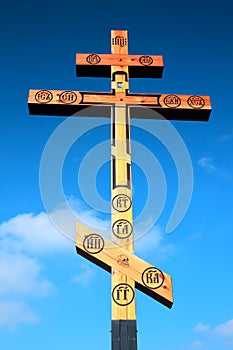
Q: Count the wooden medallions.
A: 11